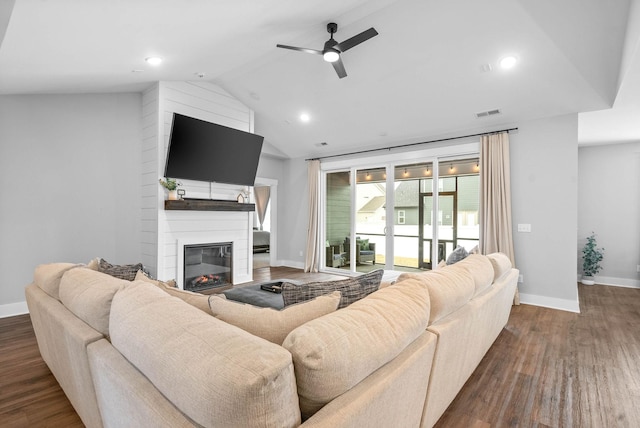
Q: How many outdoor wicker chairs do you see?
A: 2